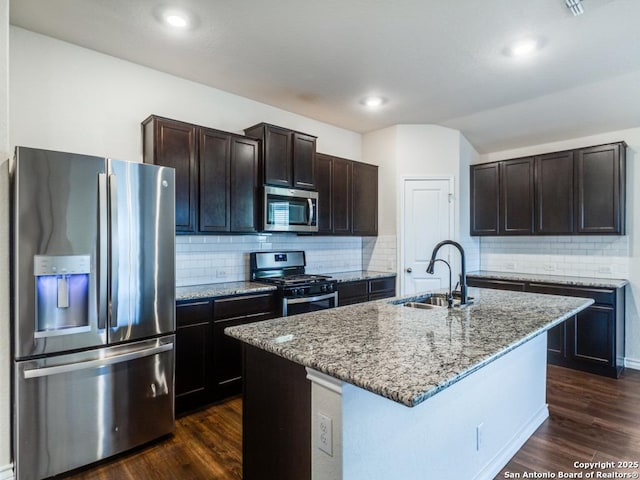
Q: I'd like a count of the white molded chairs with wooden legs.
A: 0